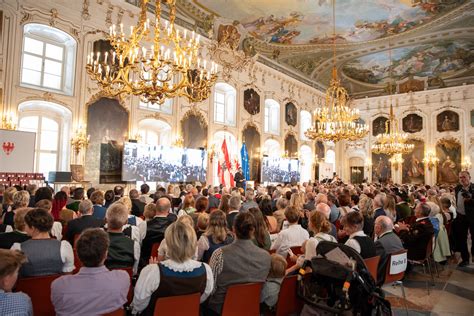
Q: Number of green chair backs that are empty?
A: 0